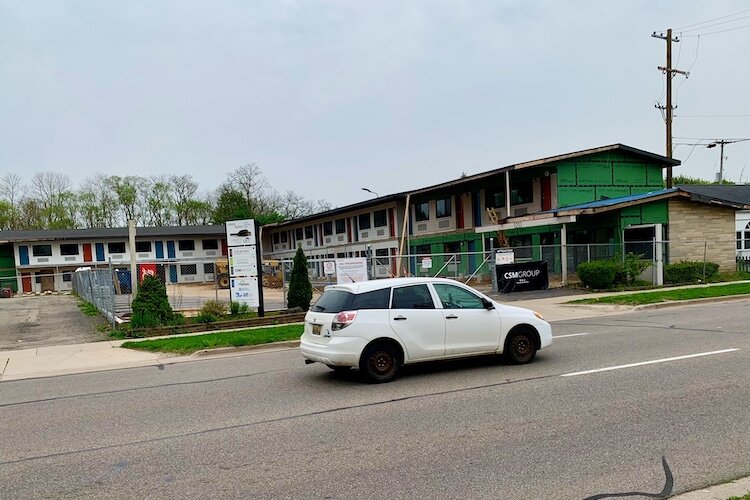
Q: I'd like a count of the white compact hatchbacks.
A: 1